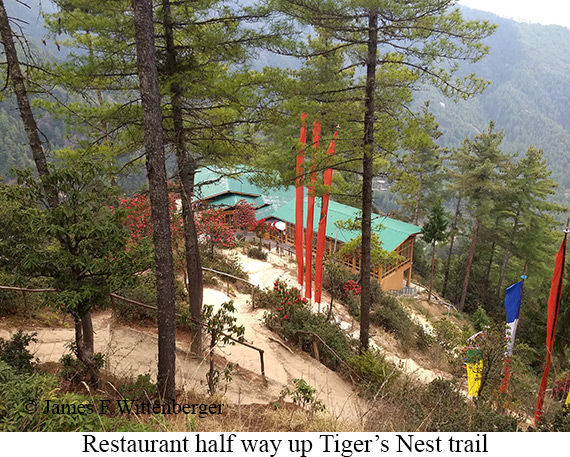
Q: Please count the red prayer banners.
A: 4